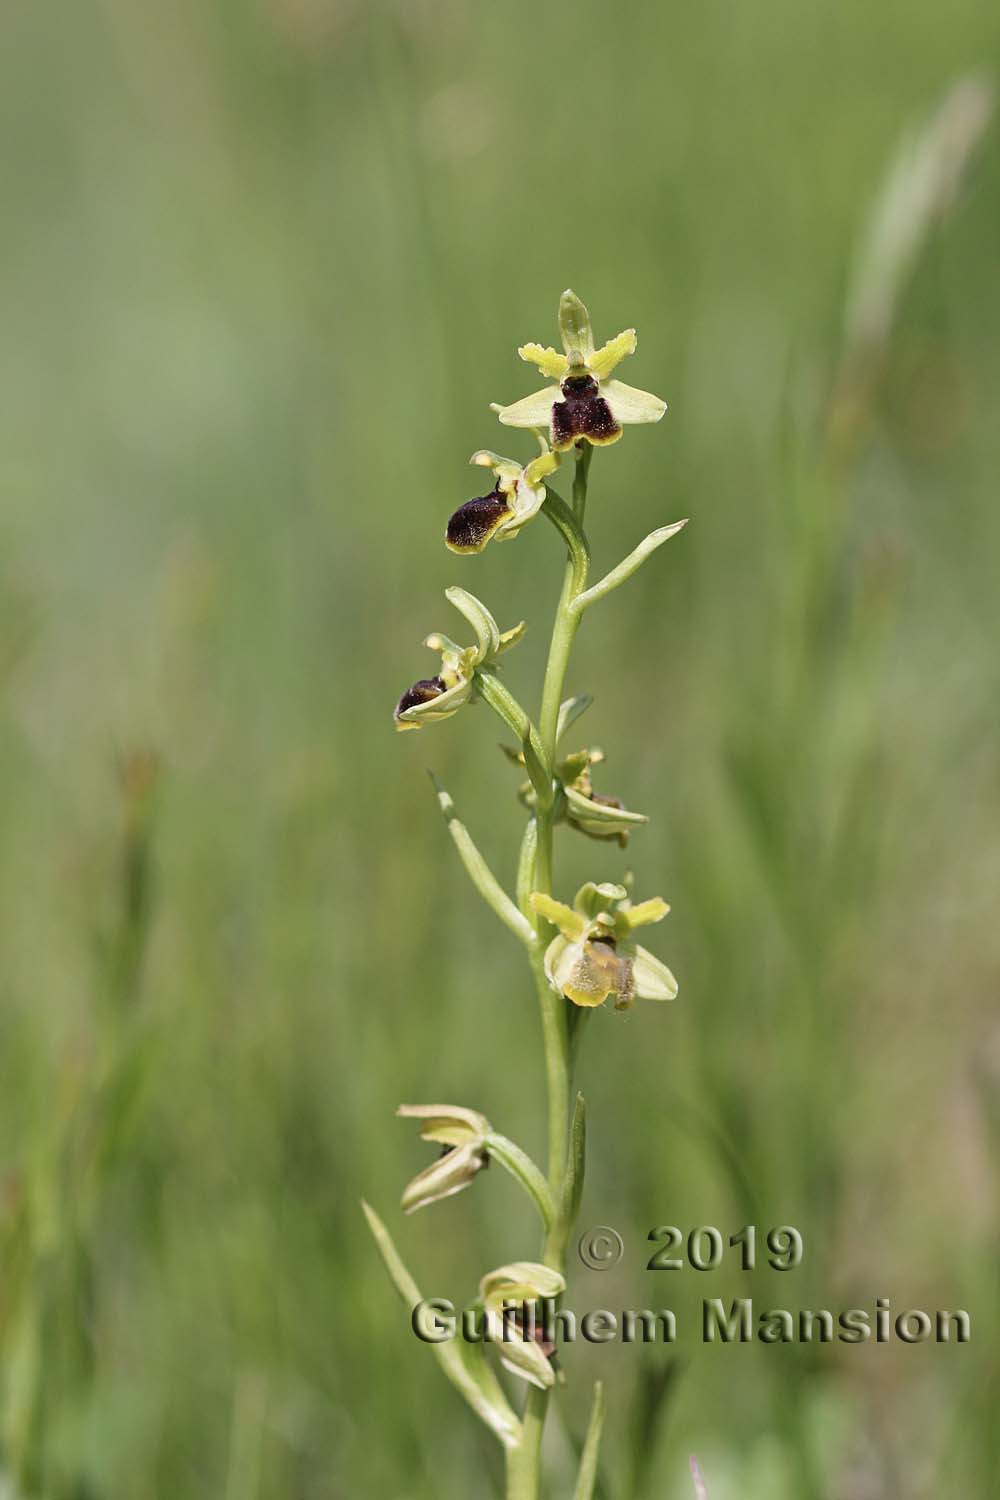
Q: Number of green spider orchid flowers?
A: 7